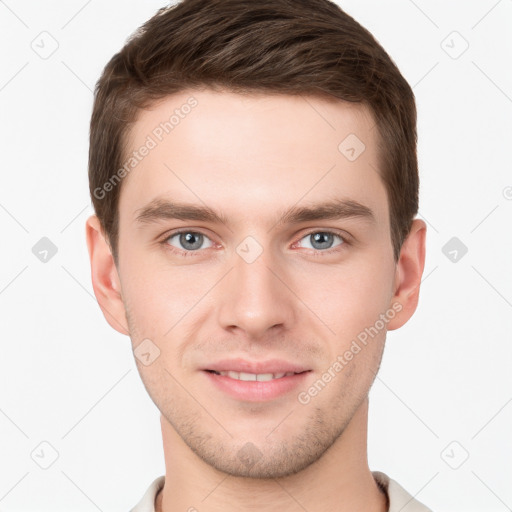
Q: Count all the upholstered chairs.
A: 0